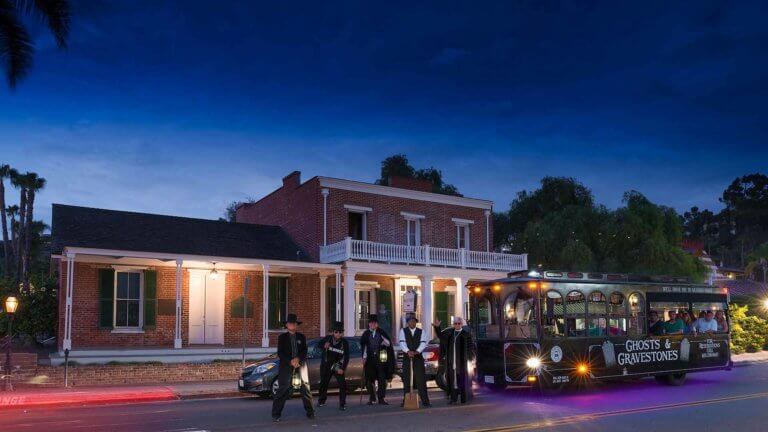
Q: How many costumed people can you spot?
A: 5